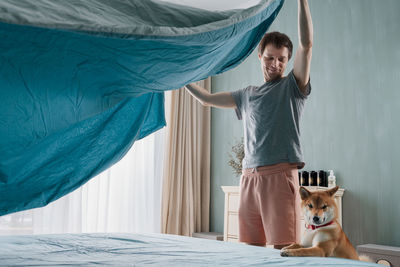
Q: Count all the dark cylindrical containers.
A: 4